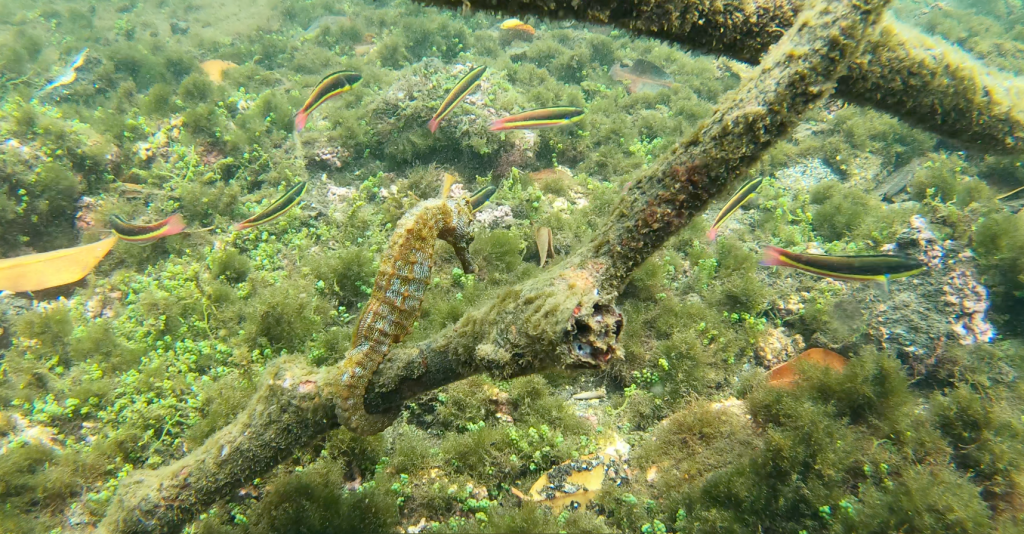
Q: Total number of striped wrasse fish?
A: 8